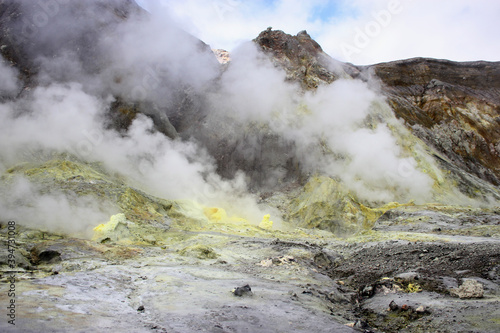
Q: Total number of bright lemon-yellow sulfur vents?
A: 3